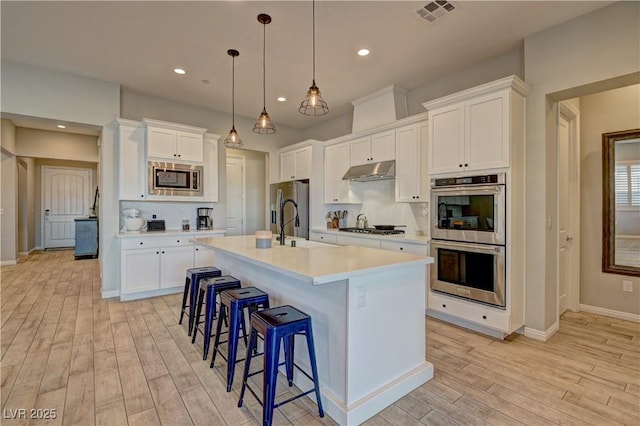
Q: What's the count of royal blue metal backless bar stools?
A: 4